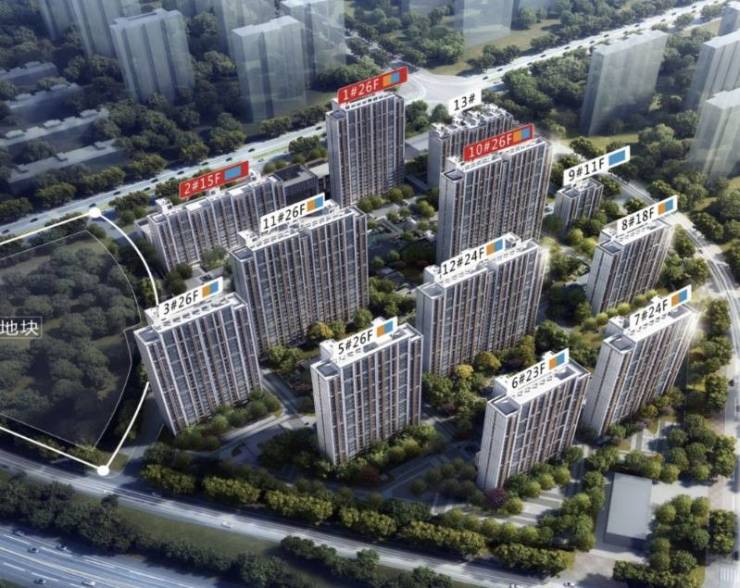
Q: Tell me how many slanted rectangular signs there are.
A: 12